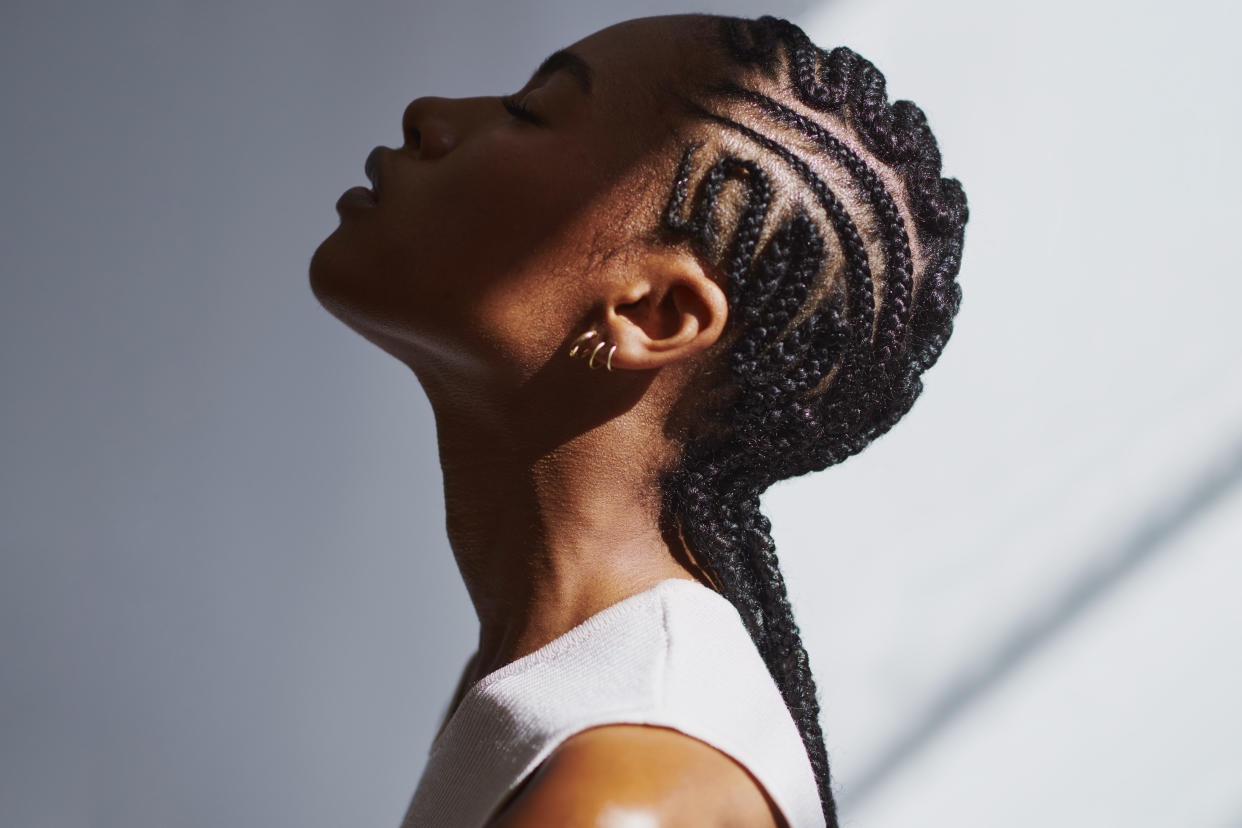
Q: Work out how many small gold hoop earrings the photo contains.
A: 3